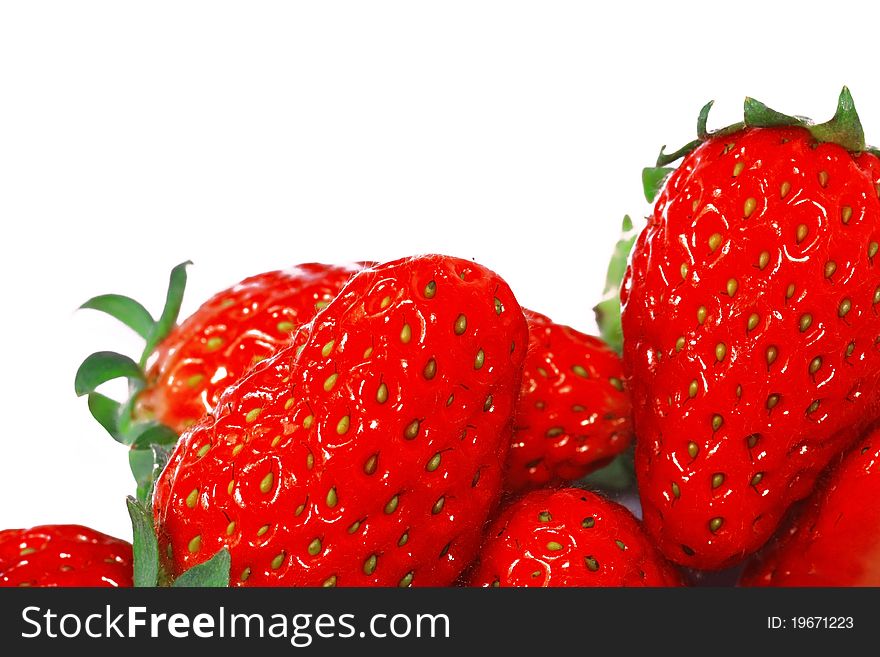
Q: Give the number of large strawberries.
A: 2